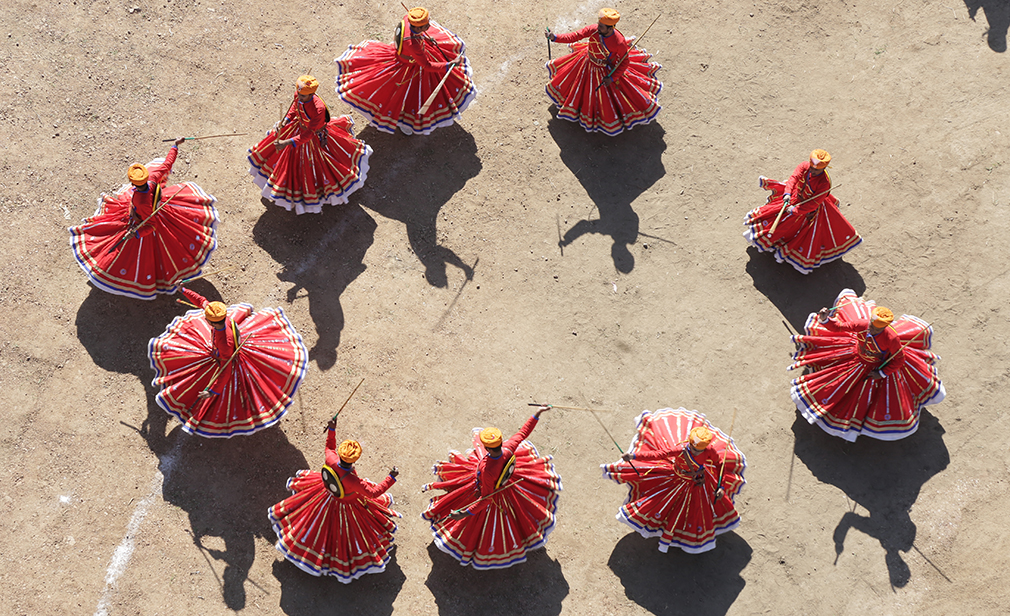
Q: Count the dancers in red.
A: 10